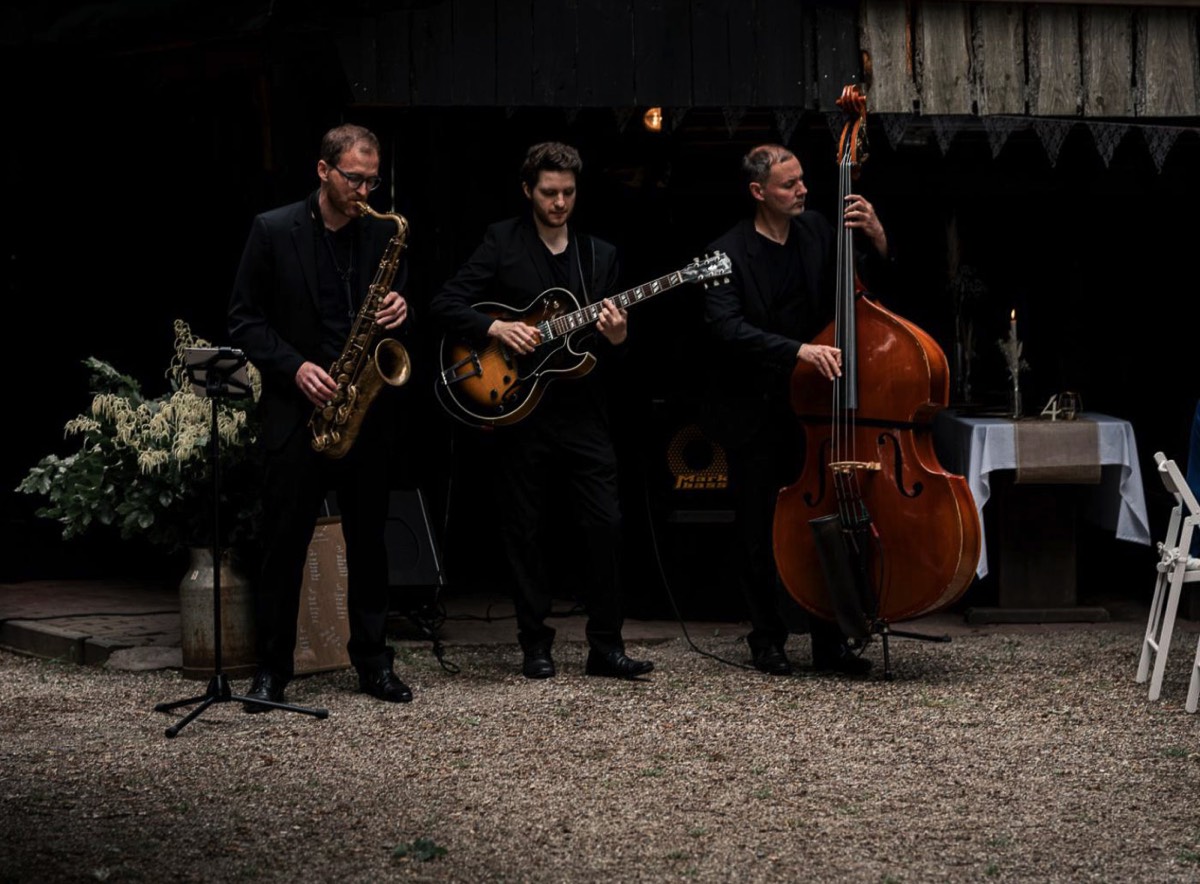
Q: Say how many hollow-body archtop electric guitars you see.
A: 1